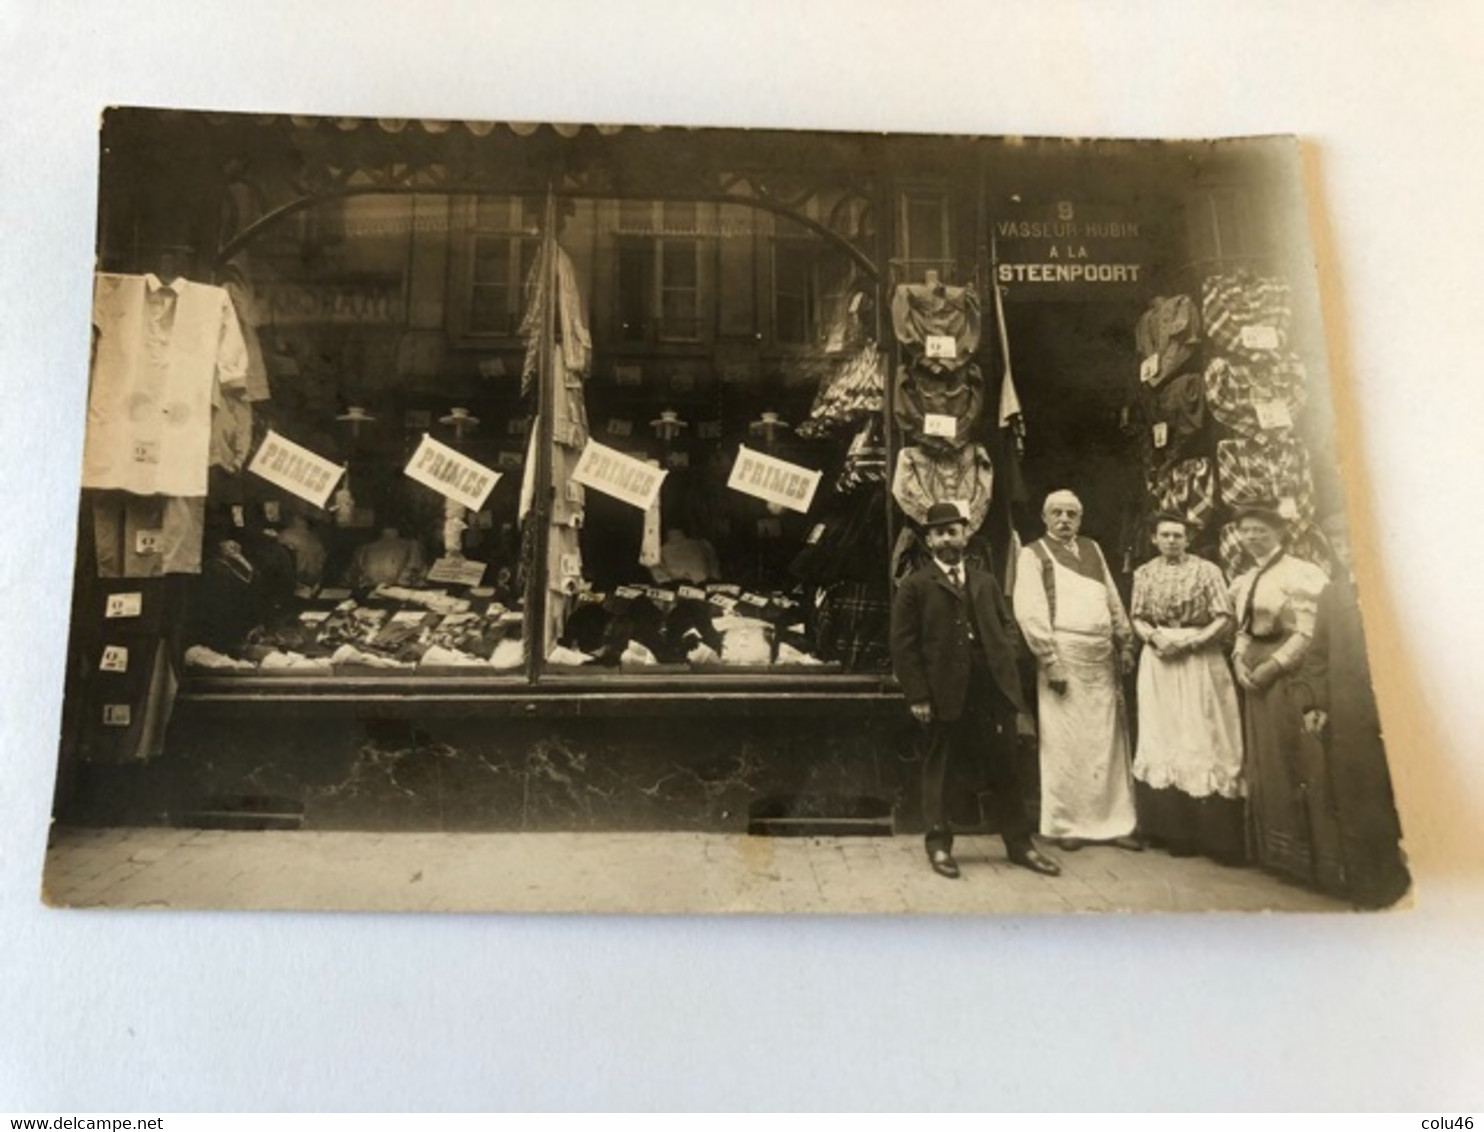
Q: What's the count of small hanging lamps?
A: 4